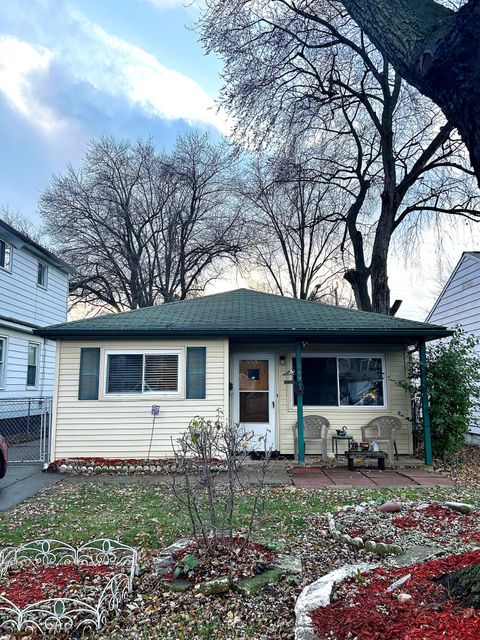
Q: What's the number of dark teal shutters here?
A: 2